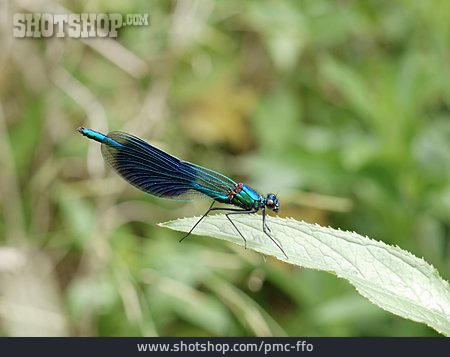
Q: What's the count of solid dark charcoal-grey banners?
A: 1